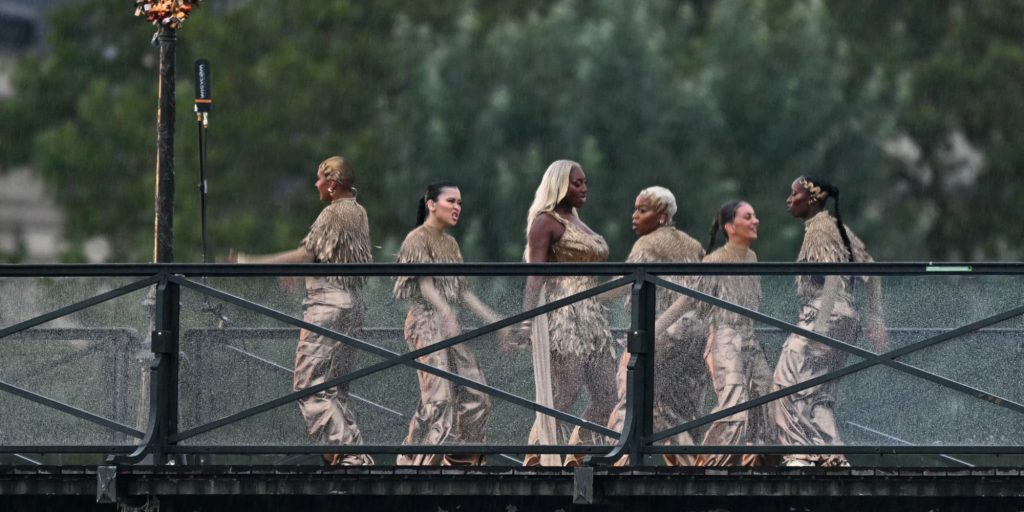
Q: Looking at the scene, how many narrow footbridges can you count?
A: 1